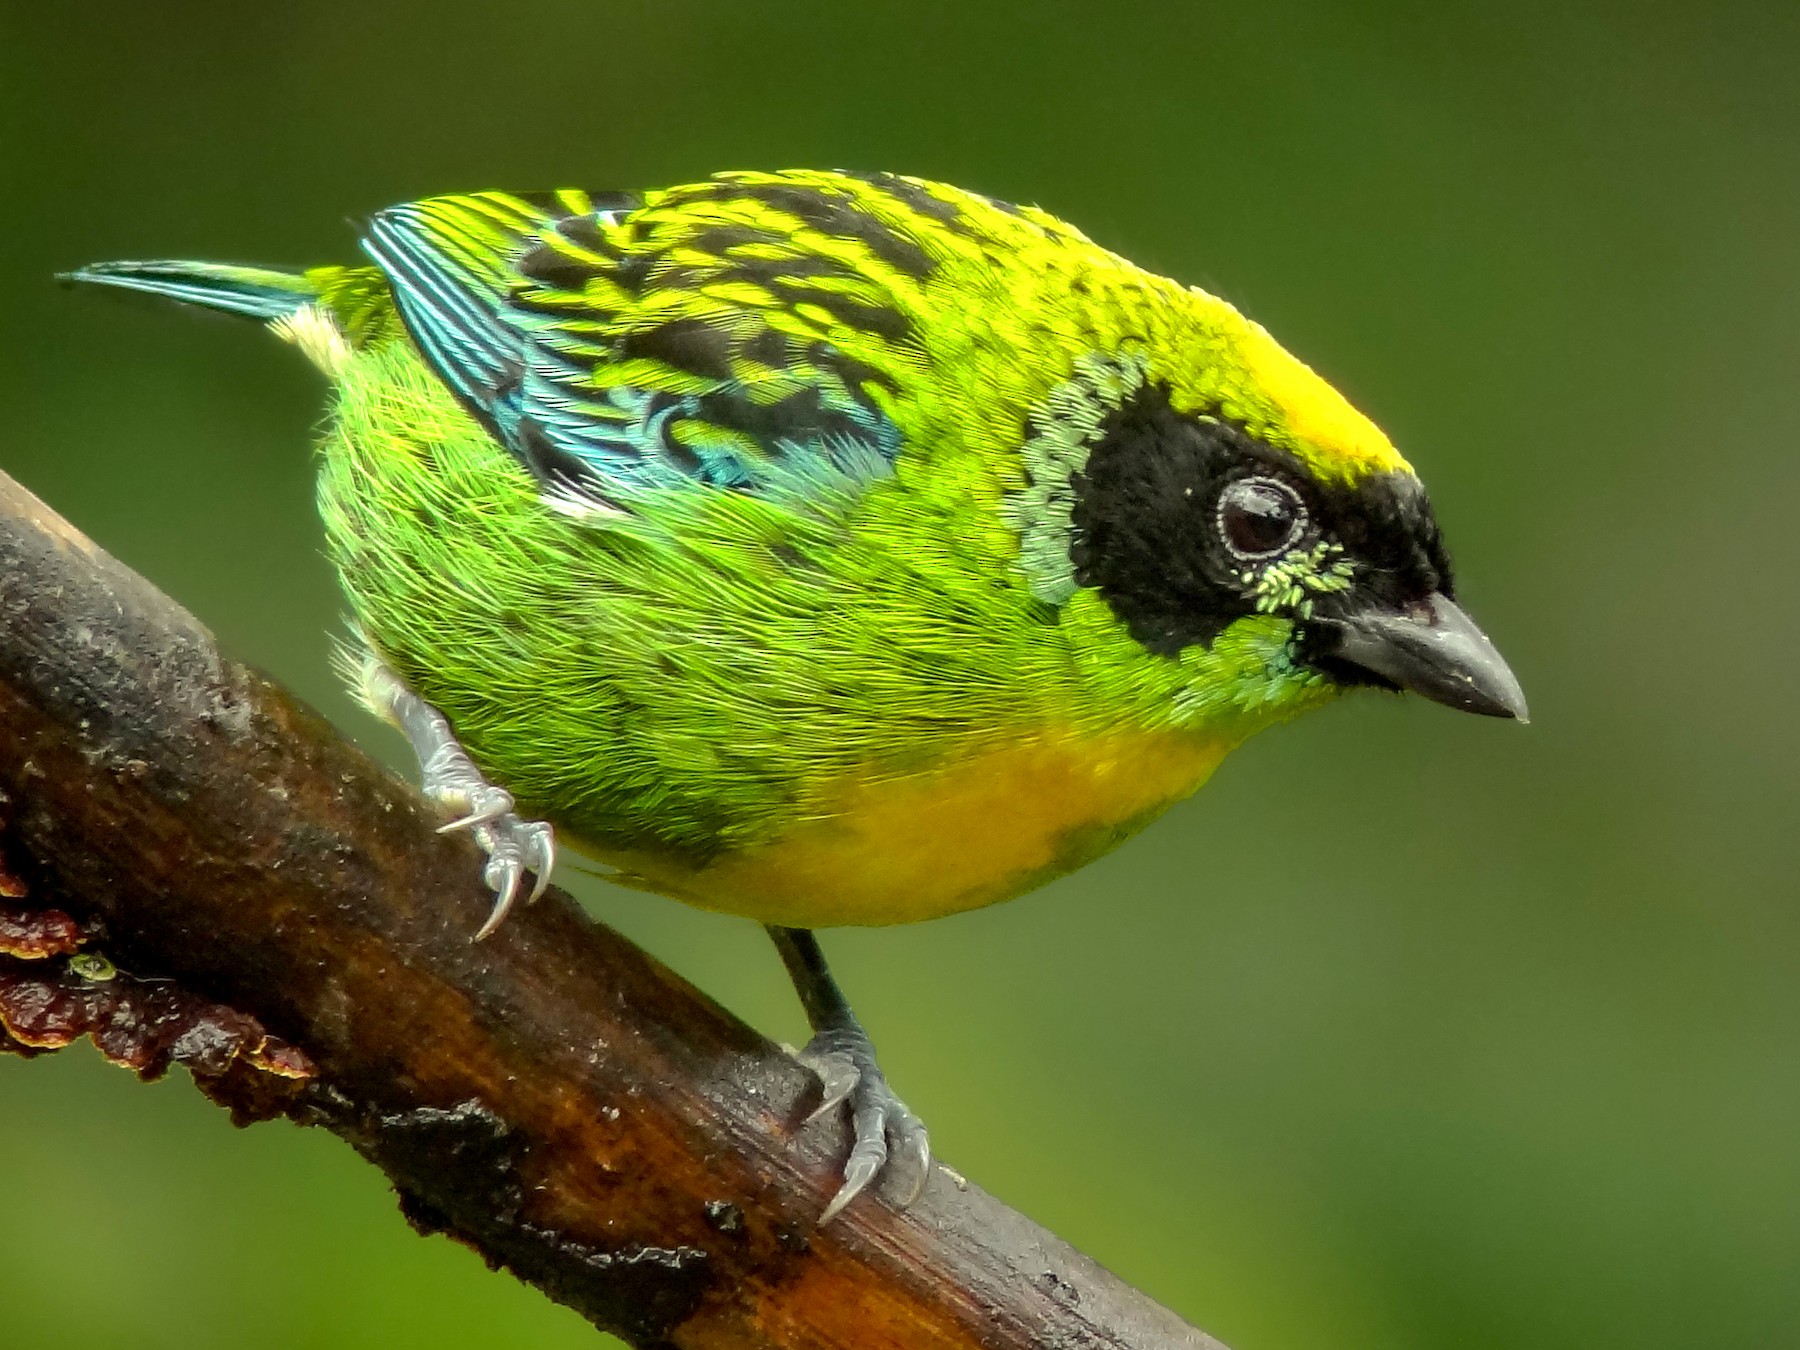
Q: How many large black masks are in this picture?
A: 1